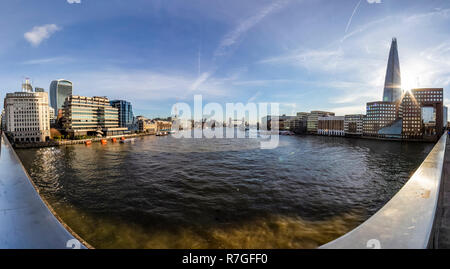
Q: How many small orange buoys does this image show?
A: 4